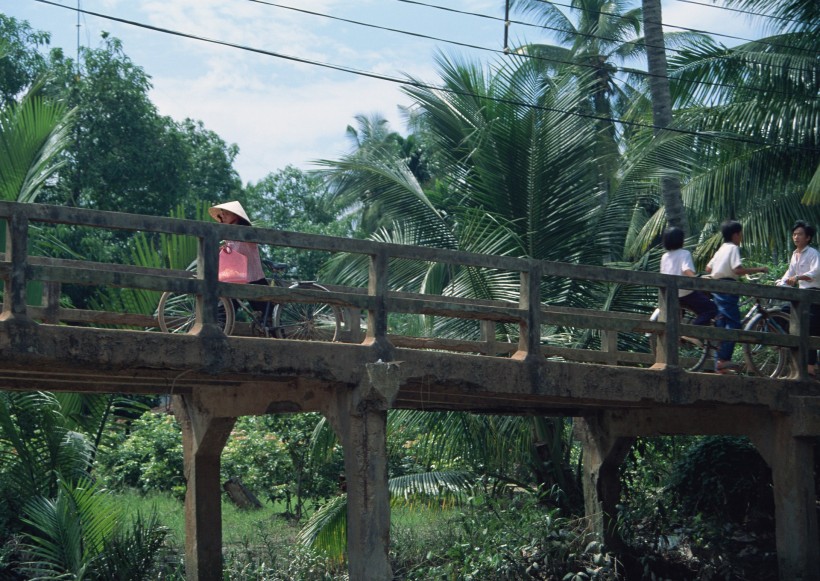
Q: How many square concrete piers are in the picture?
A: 4